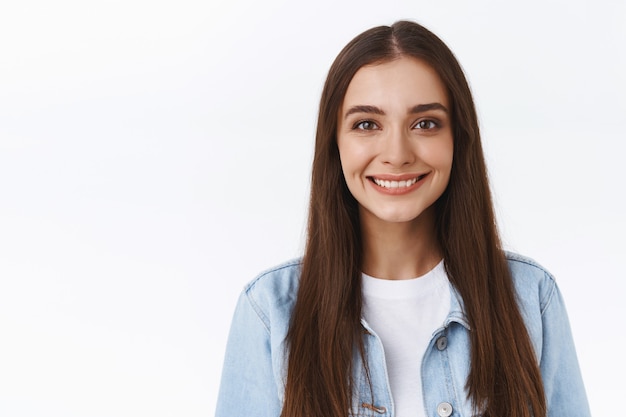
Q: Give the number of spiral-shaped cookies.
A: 0